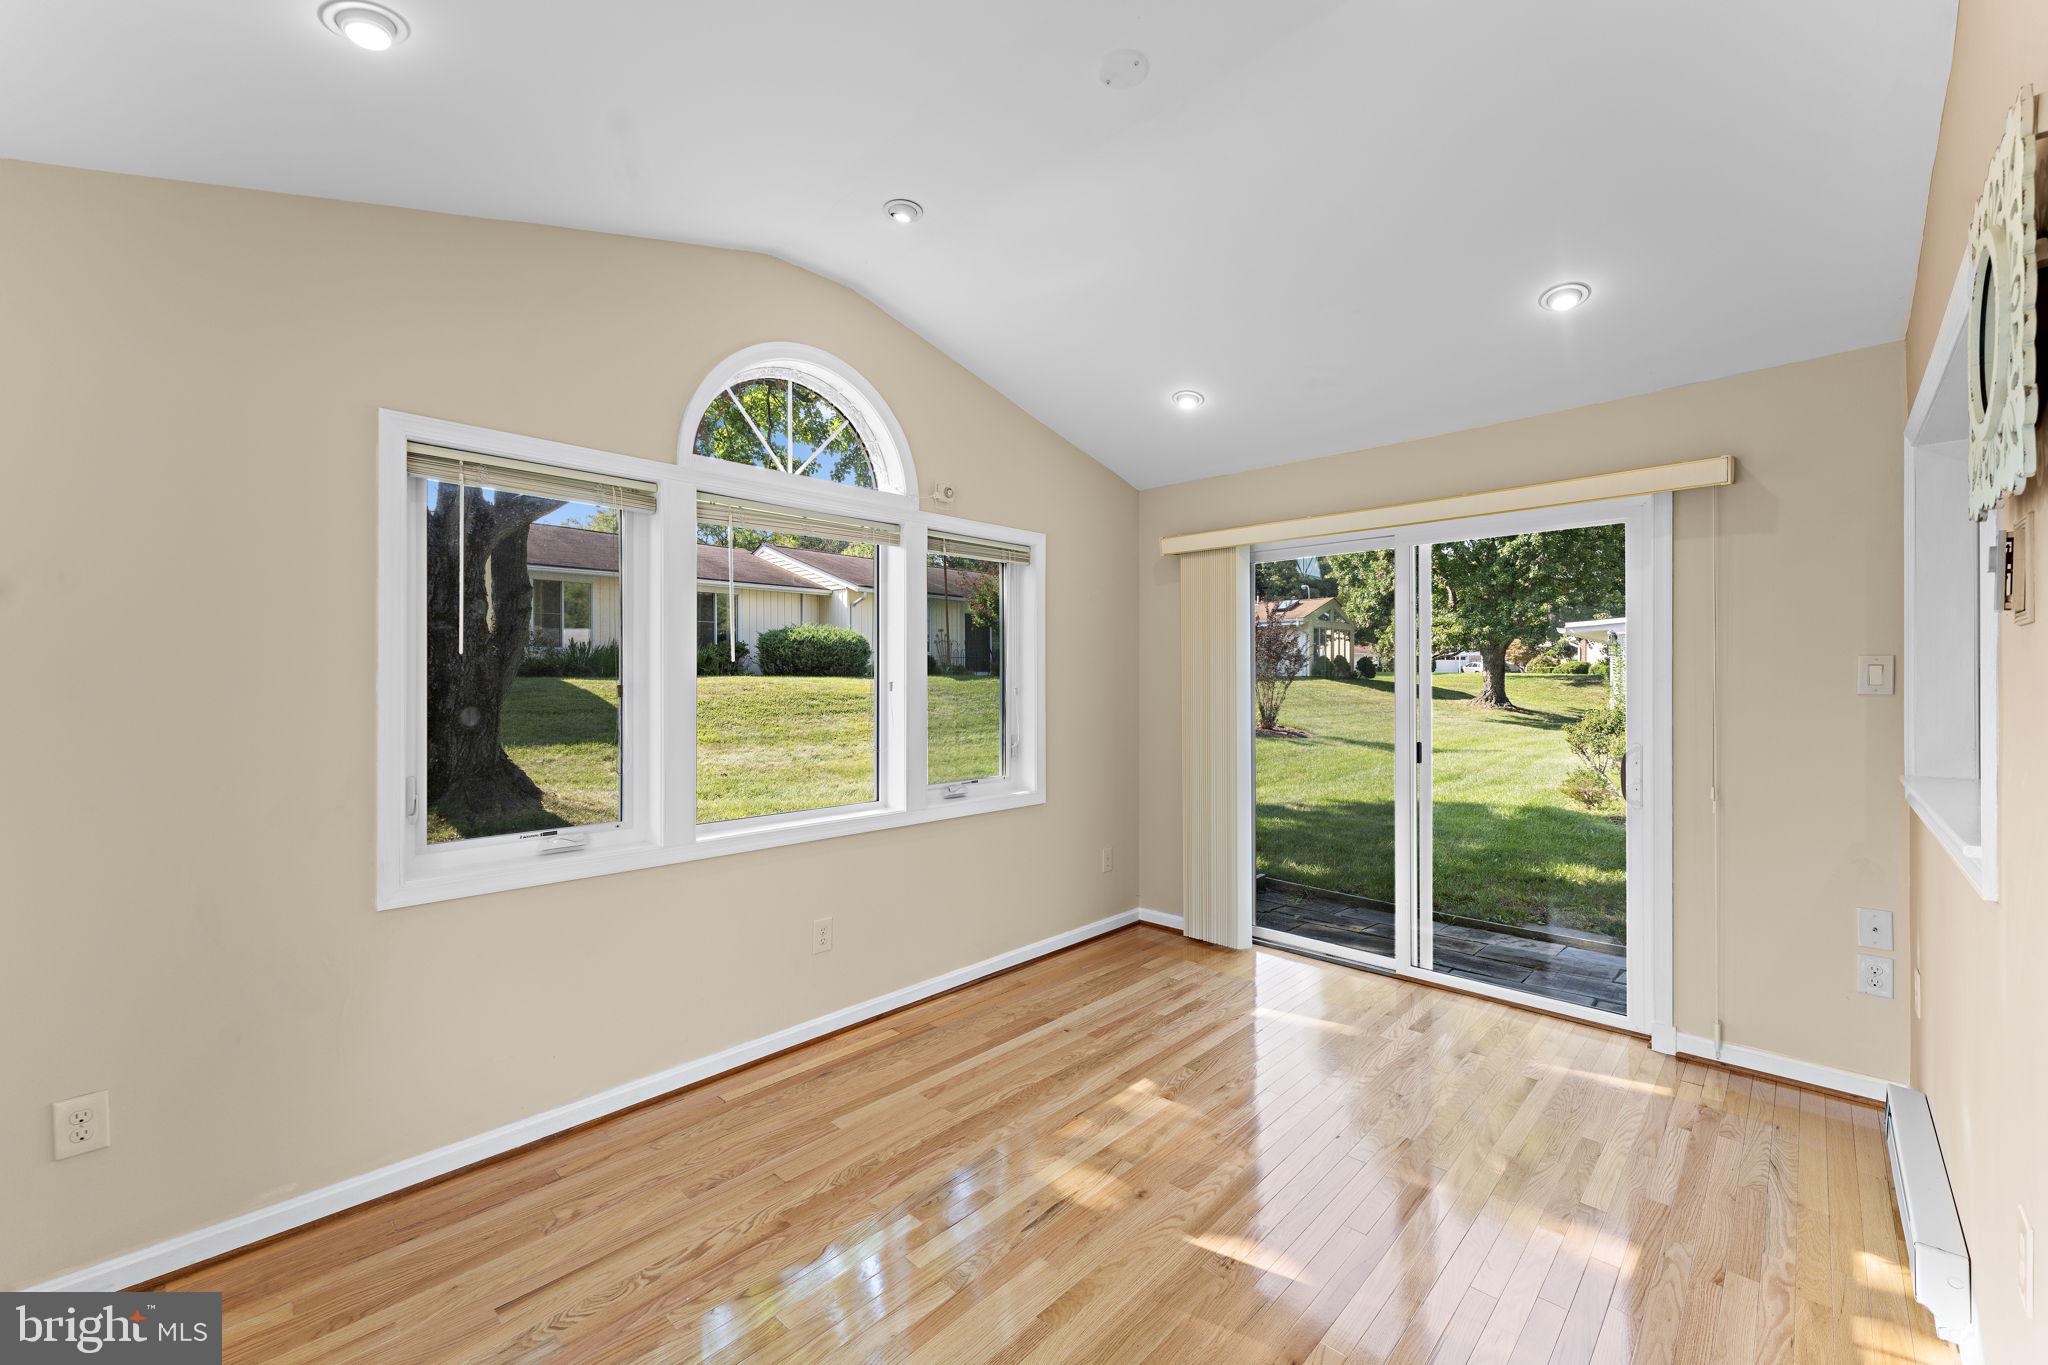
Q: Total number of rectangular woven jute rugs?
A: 0